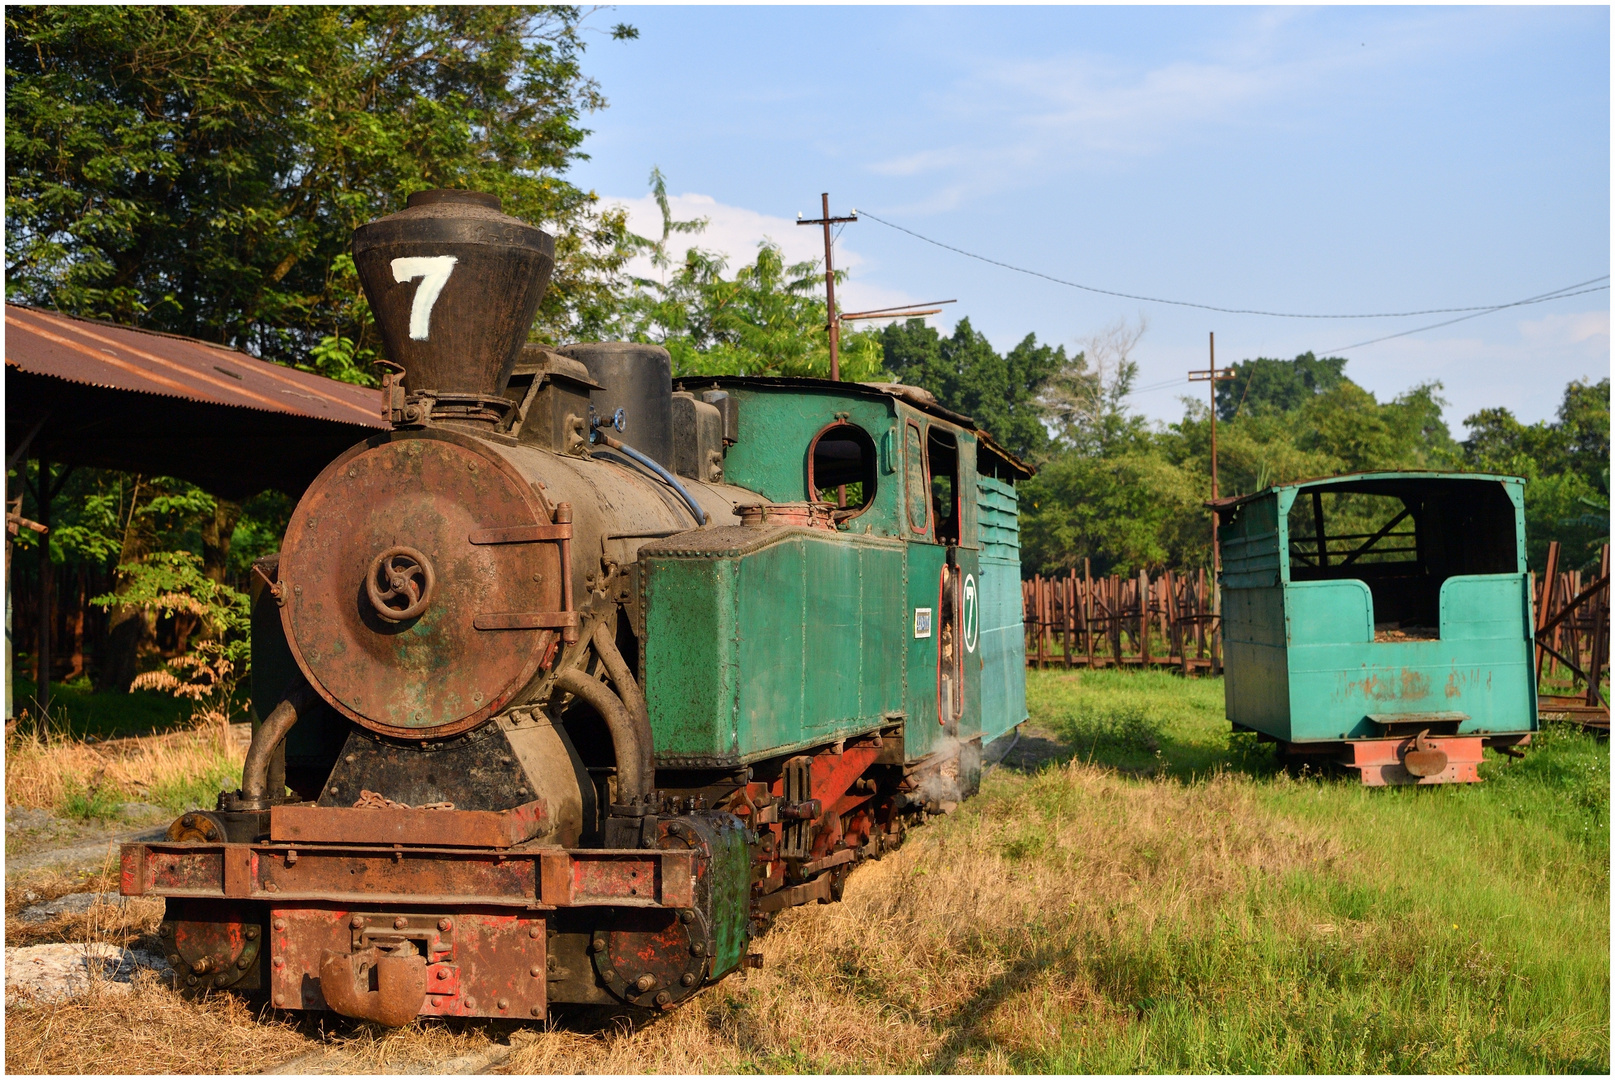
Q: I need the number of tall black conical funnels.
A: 1